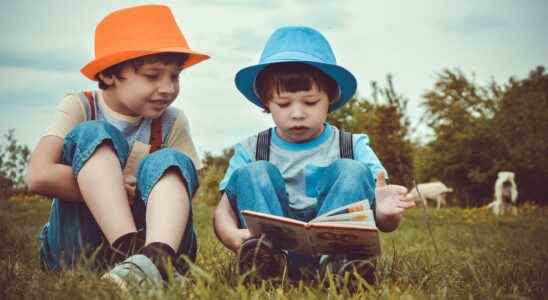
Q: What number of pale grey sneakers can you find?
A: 1